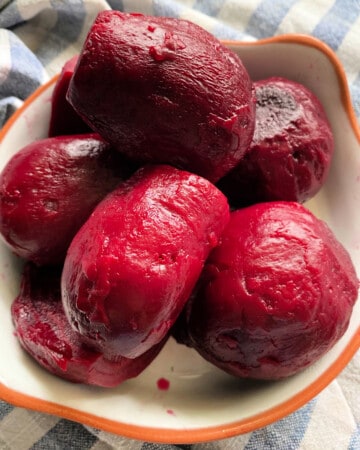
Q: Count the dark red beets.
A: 7